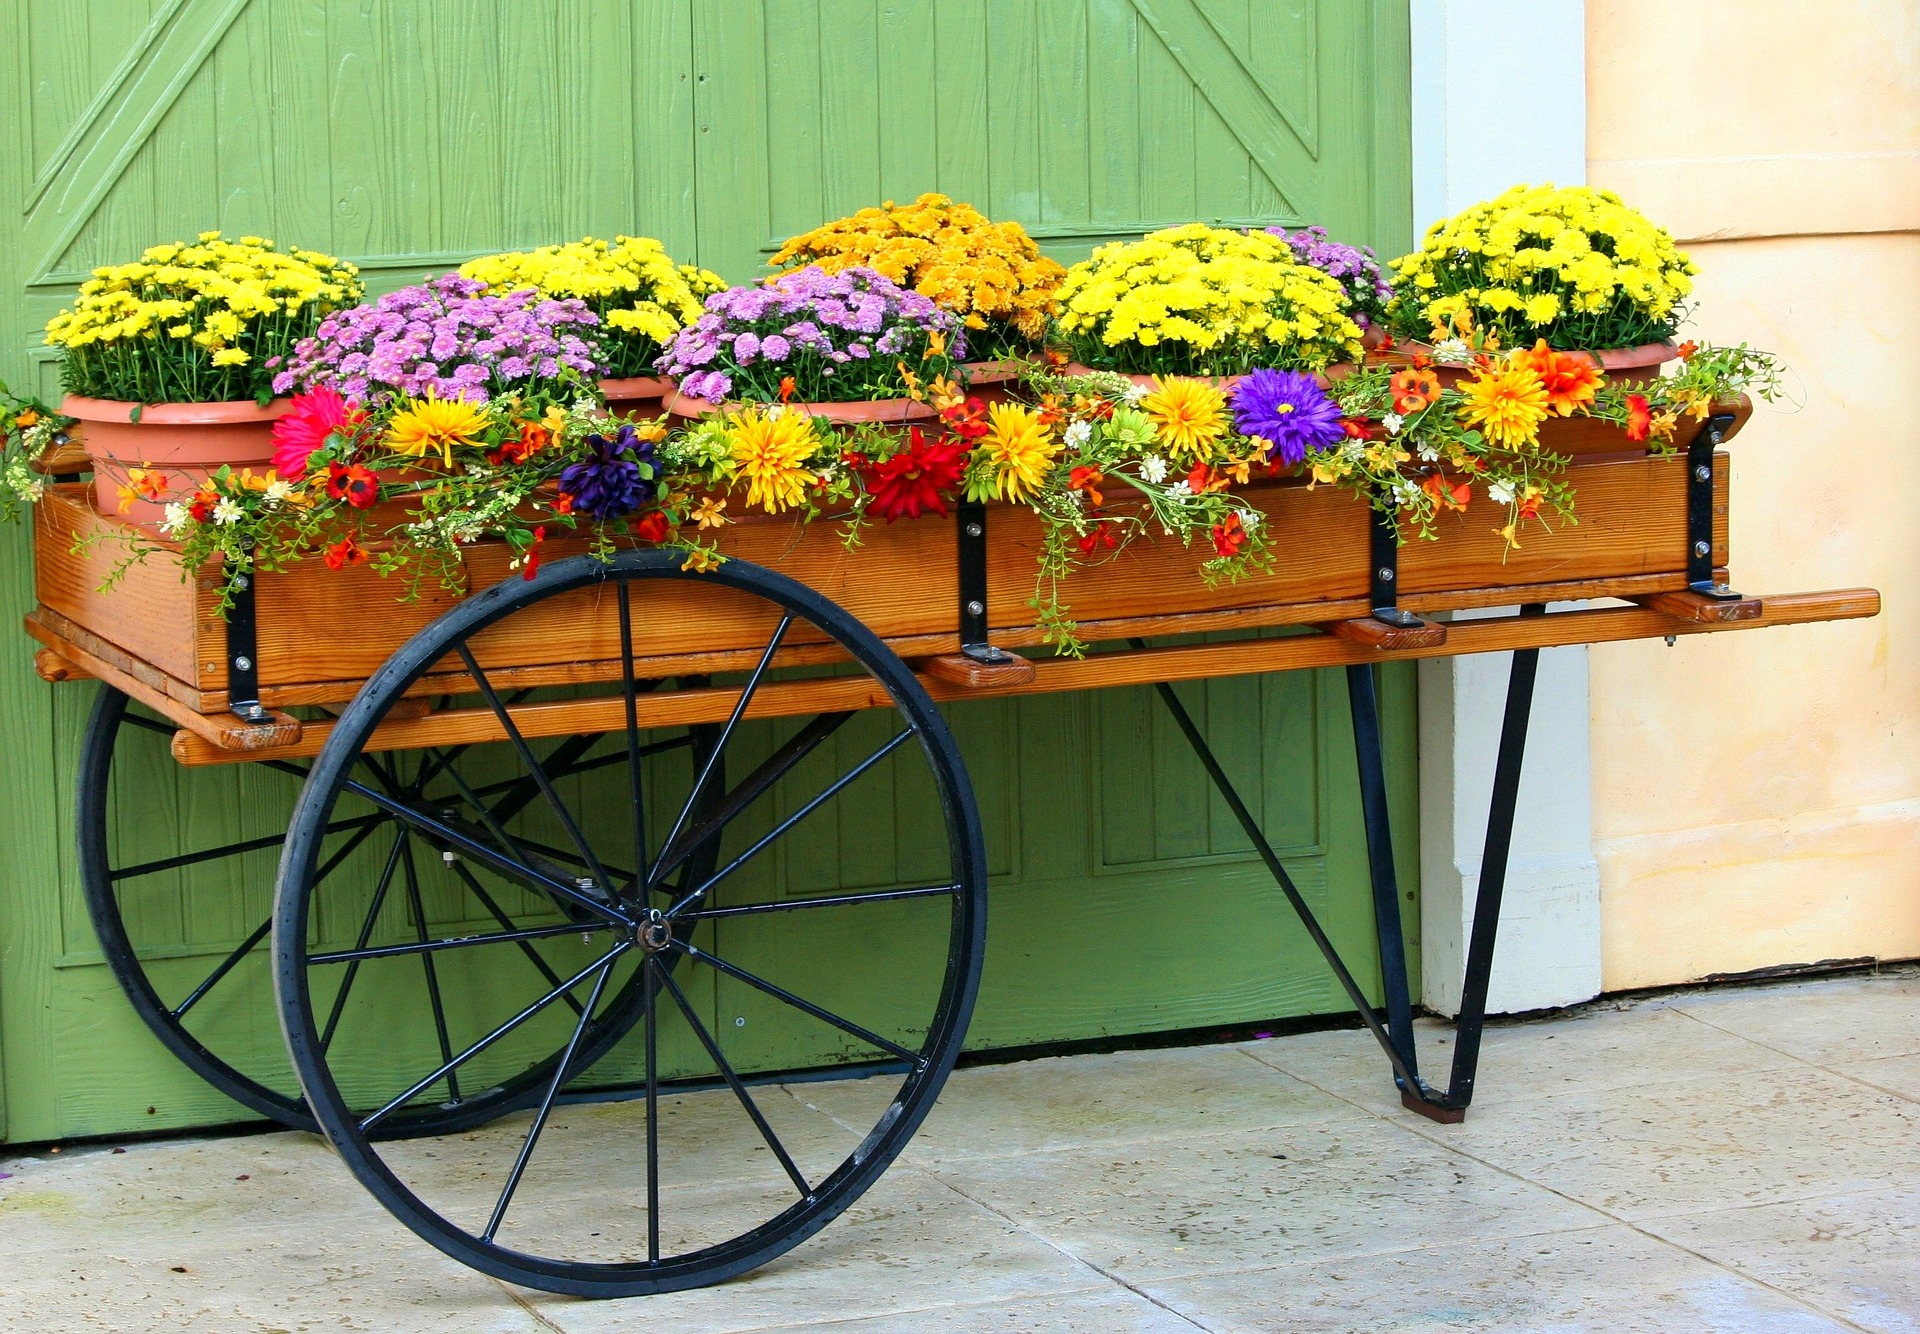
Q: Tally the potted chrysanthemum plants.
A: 8